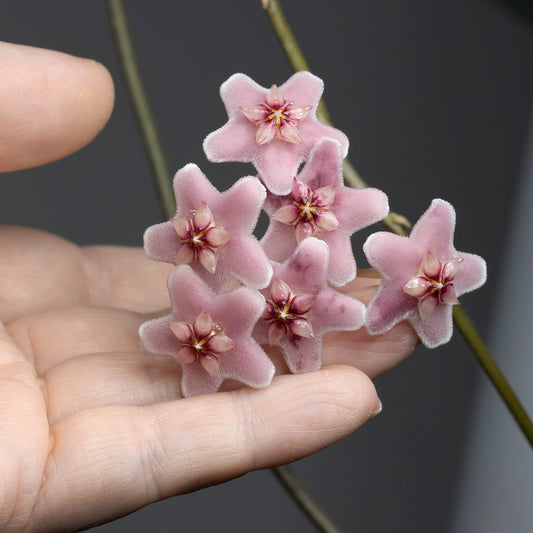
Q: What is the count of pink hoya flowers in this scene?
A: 6